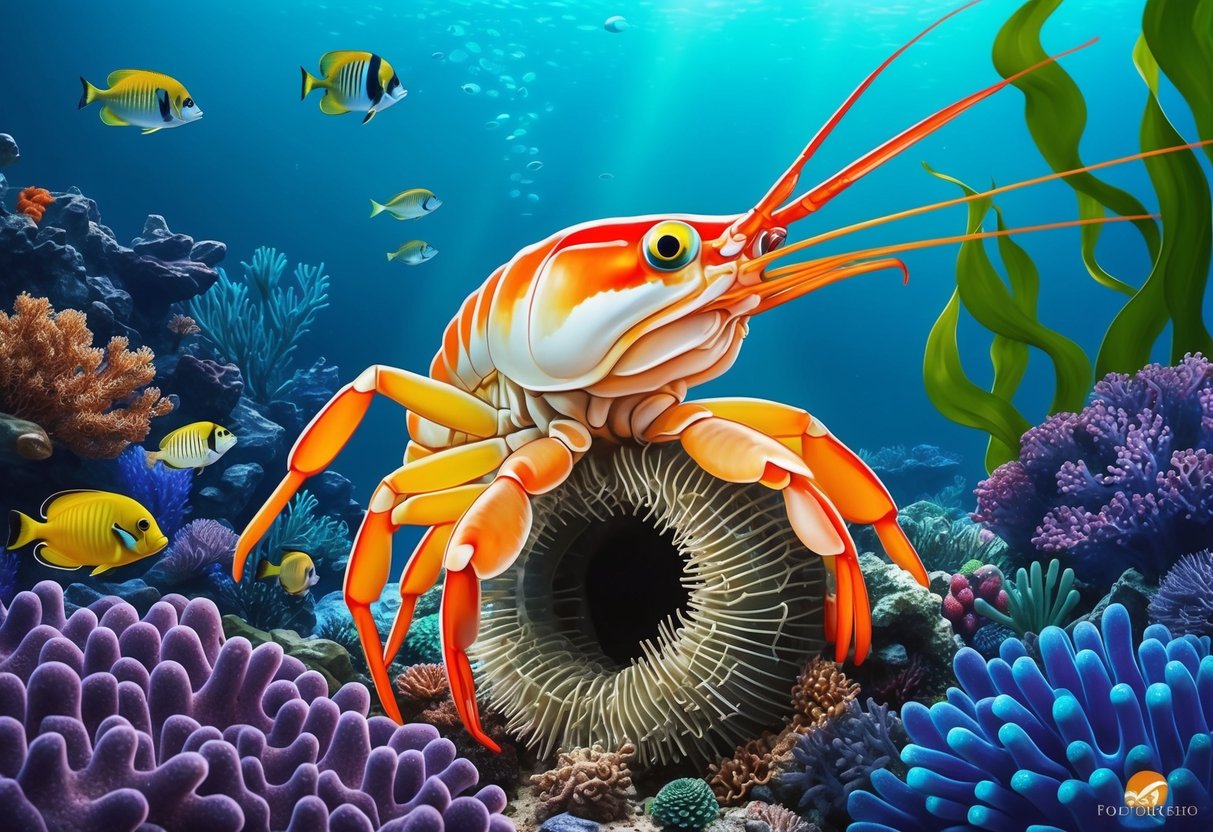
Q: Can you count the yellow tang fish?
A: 1